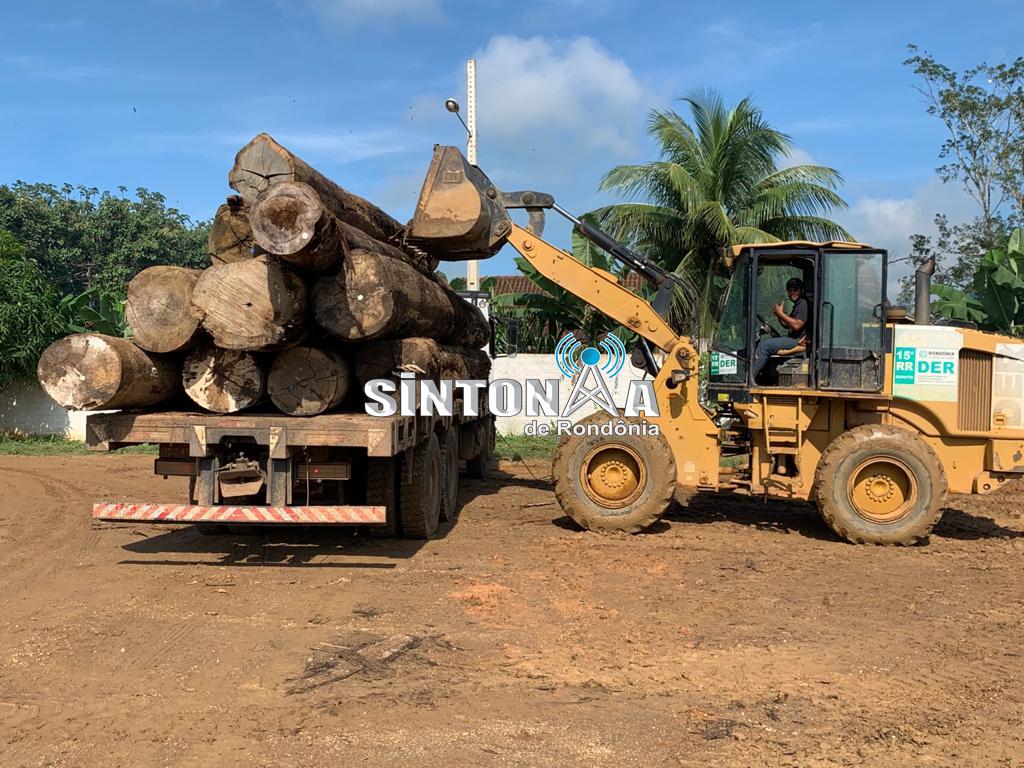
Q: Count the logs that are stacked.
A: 10